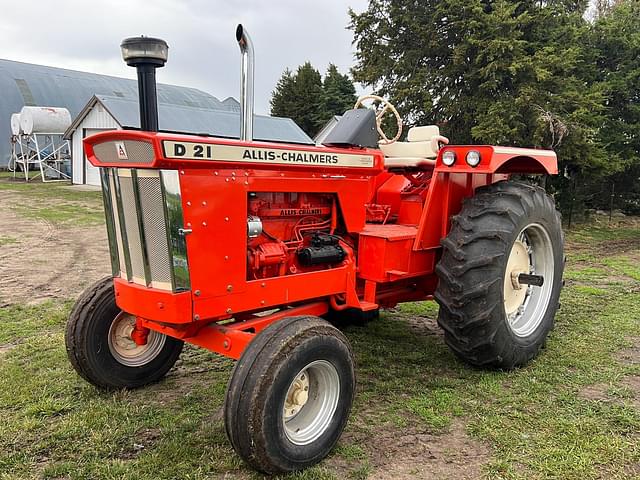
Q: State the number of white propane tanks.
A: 2